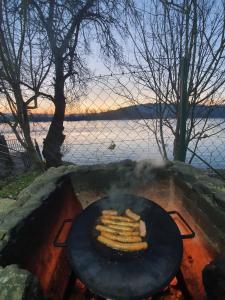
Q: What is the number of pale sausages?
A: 3